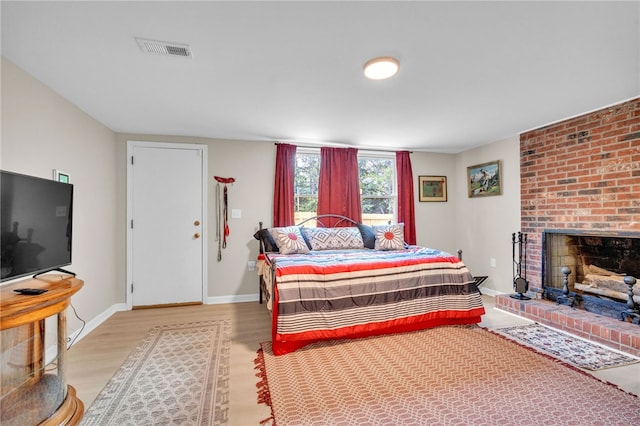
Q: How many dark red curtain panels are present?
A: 3